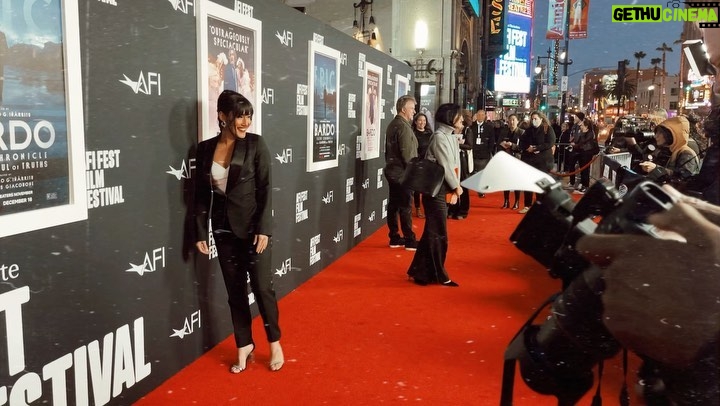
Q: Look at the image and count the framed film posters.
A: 5